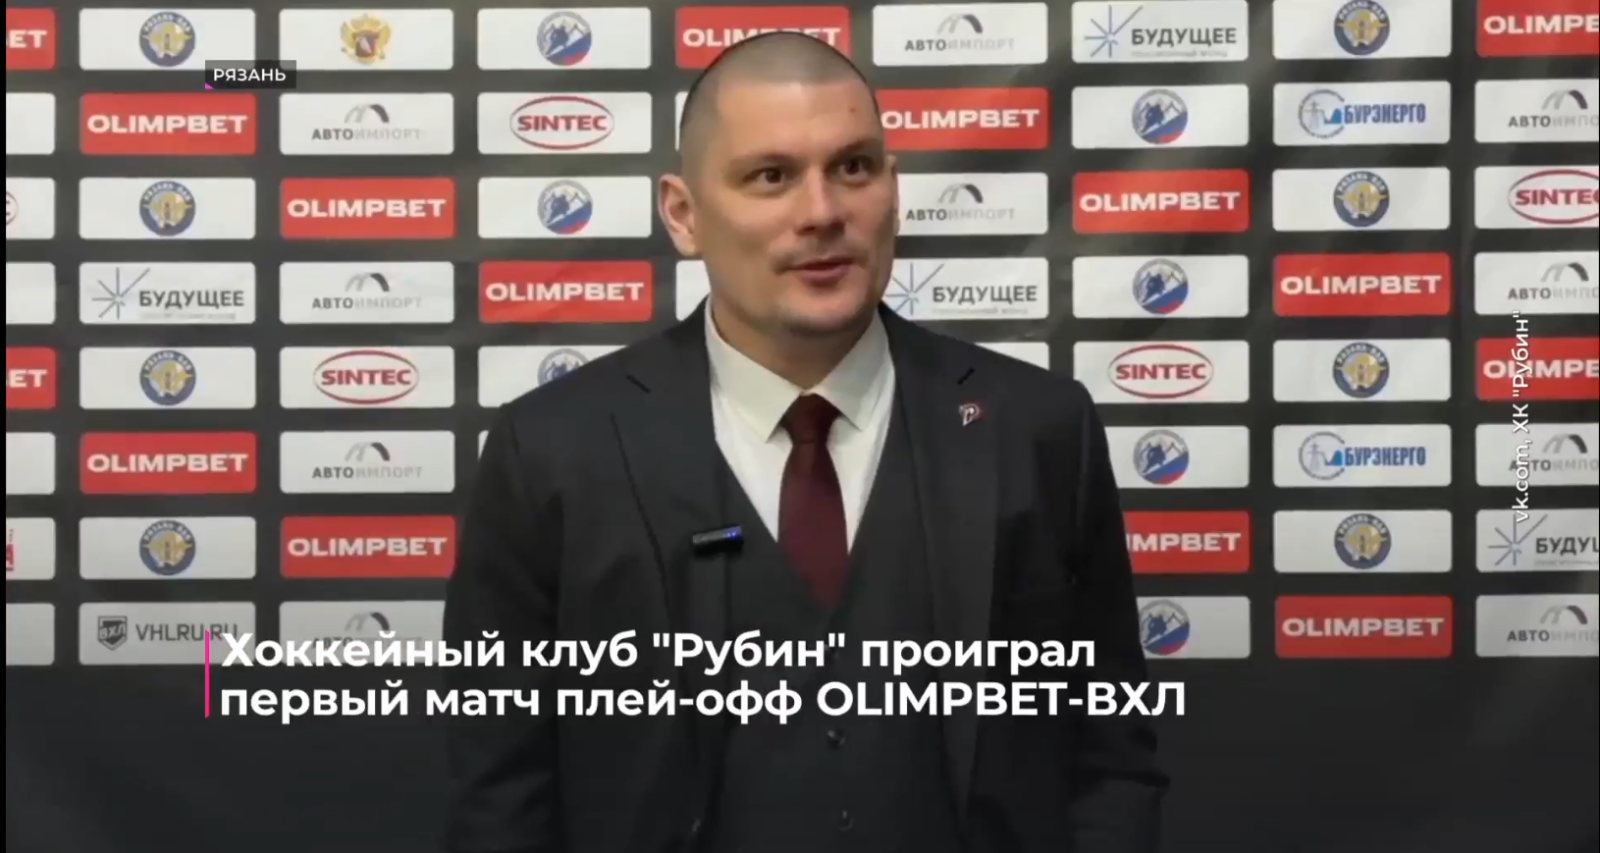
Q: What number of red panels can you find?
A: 15